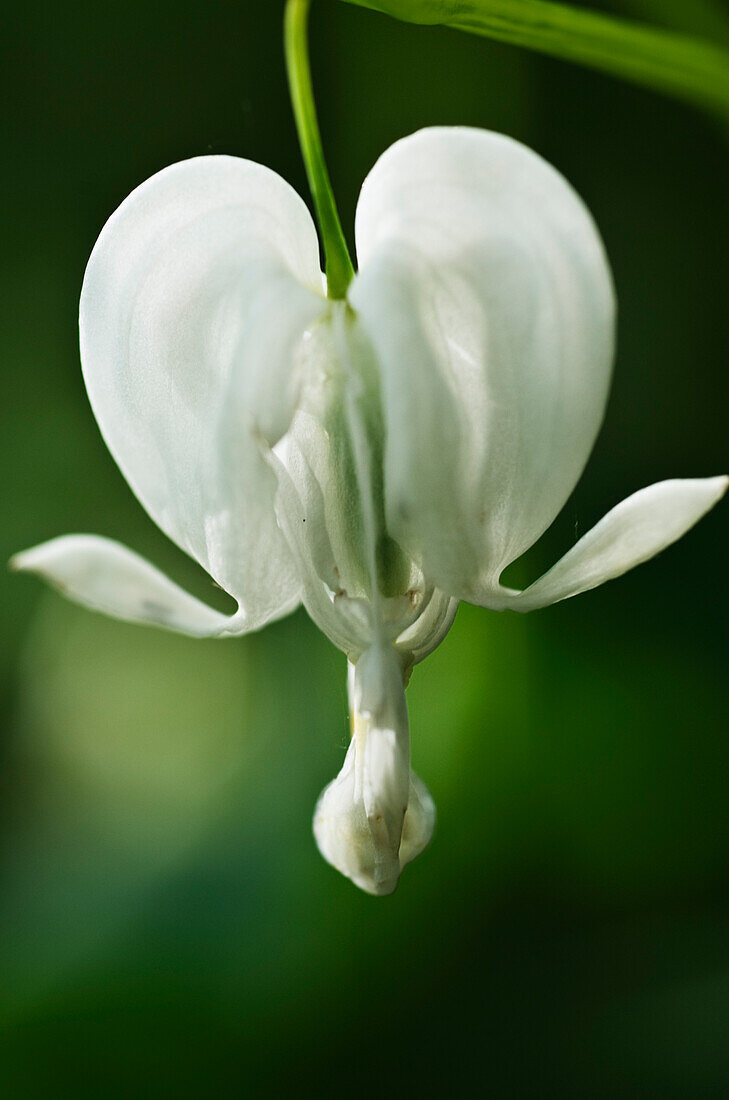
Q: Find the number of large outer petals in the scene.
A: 2